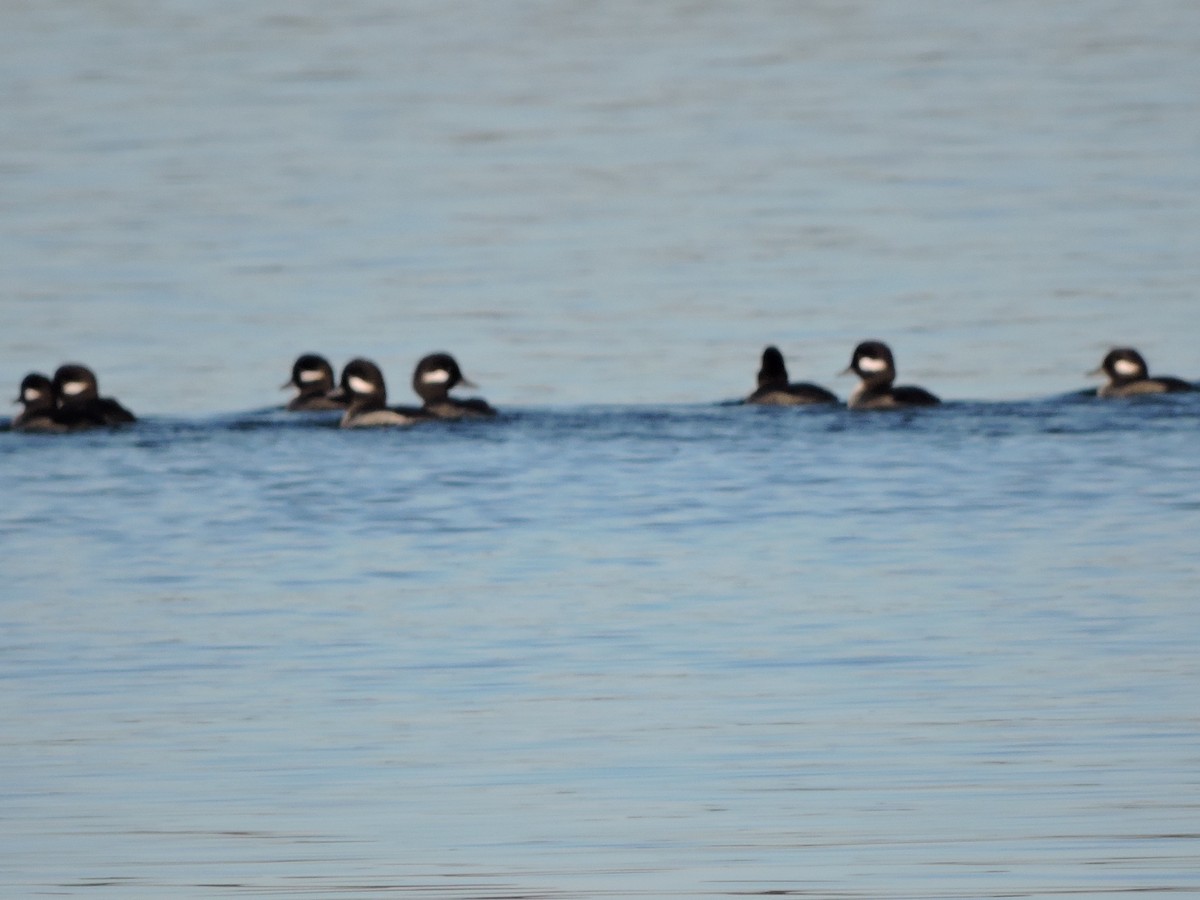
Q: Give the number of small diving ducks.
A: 8